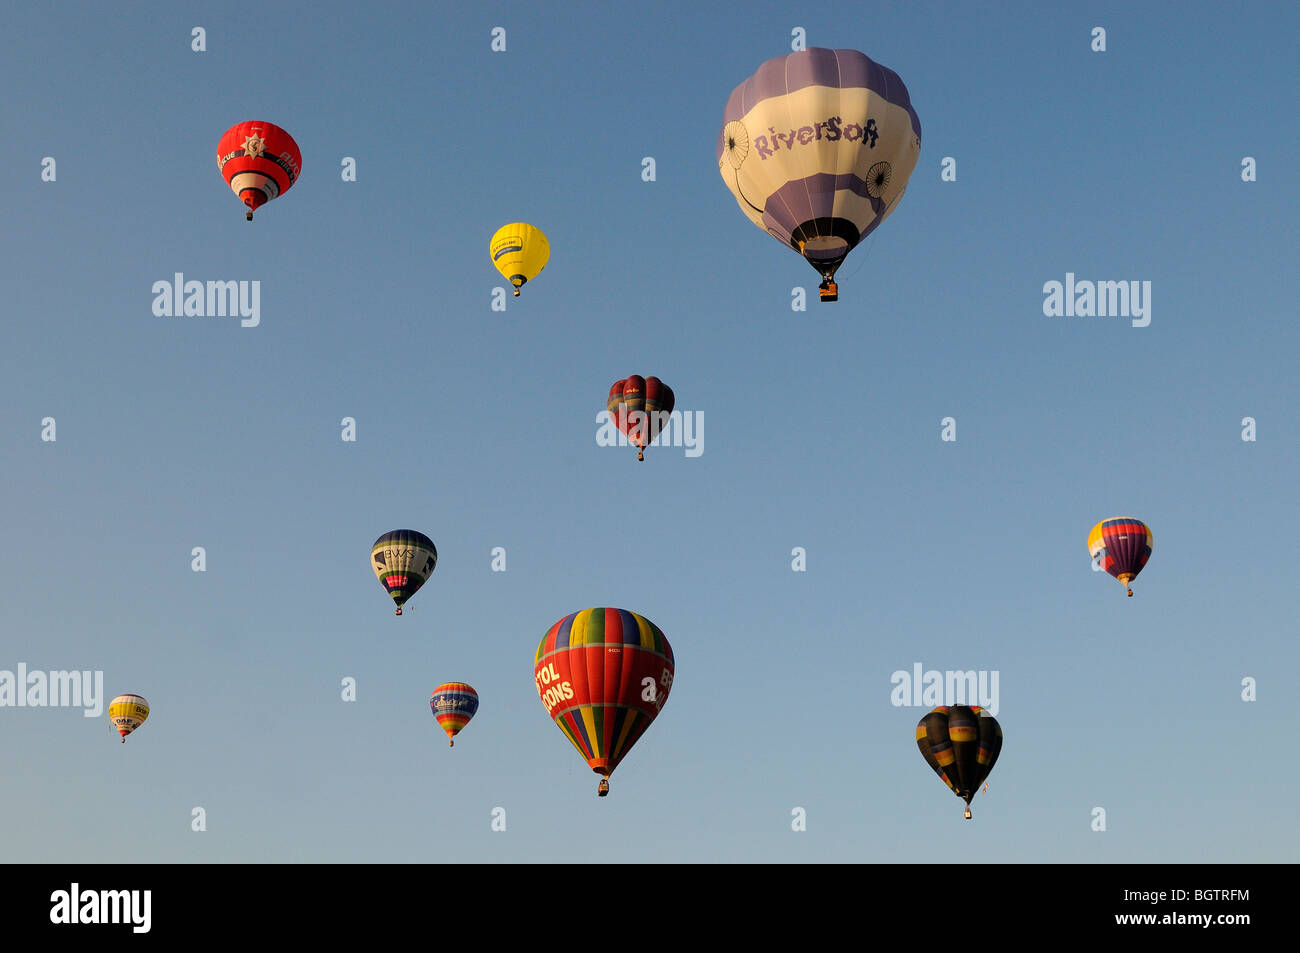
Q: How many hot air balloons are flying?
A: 10